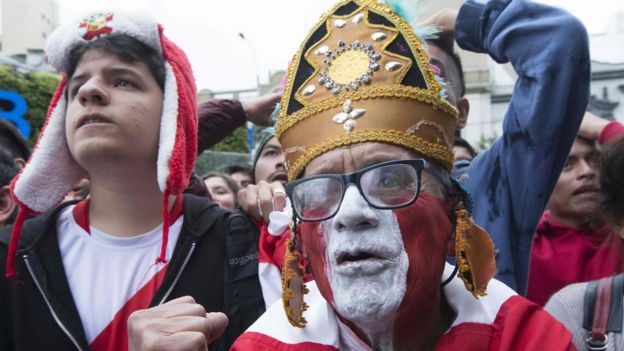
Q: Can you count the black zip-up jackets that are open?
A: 1